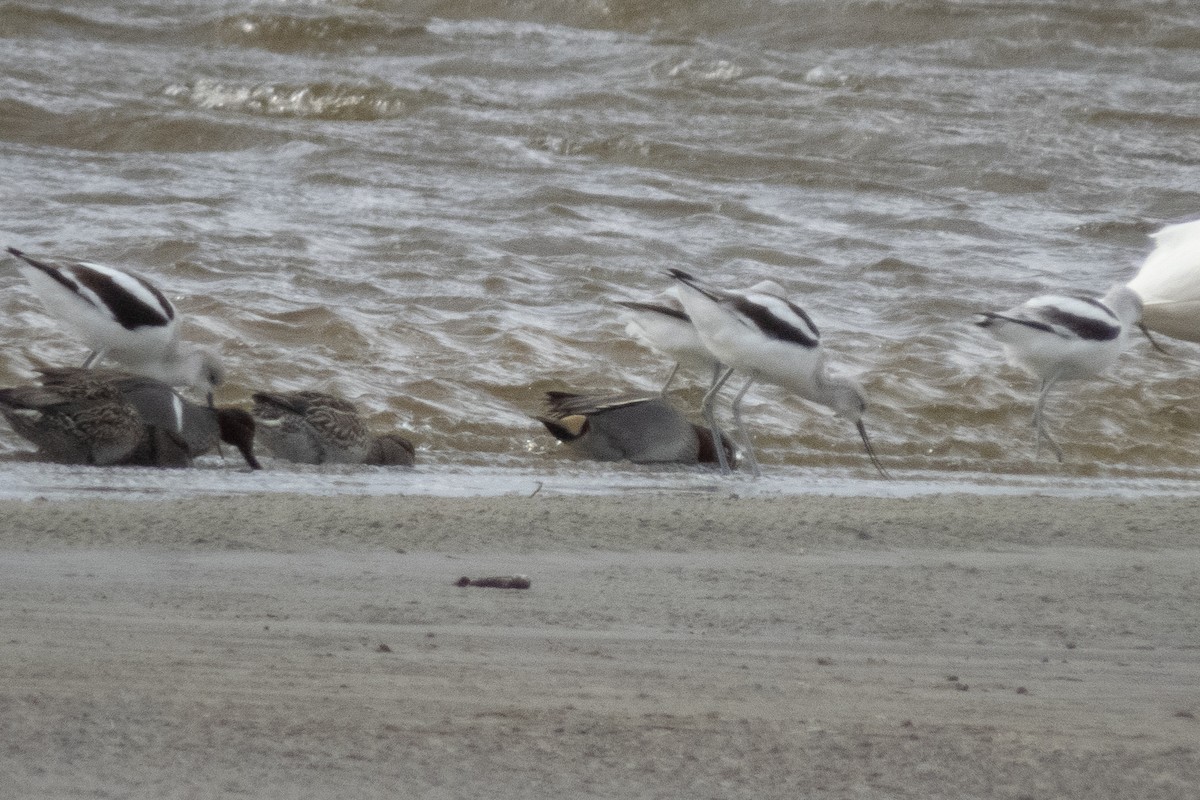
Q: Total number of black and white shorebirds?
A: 4